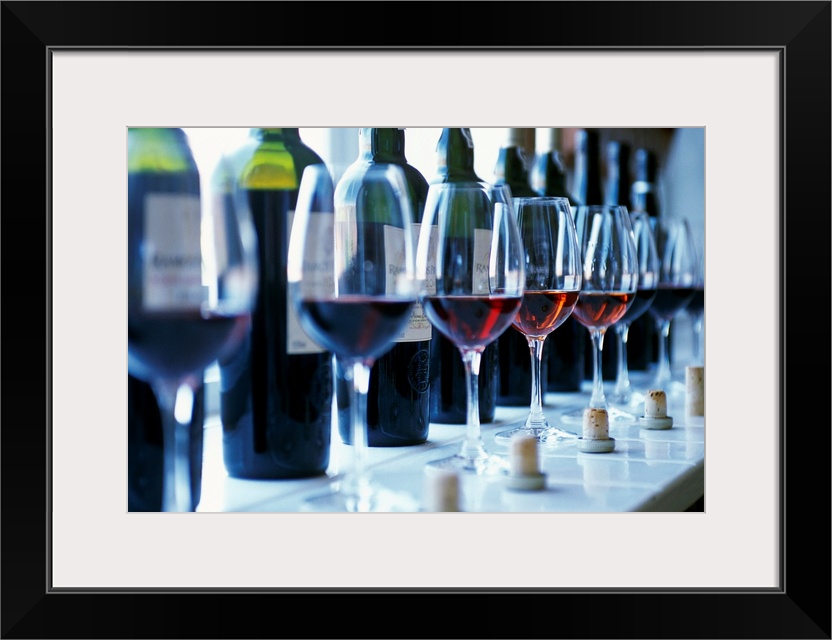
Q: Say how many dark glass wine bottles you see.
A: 9